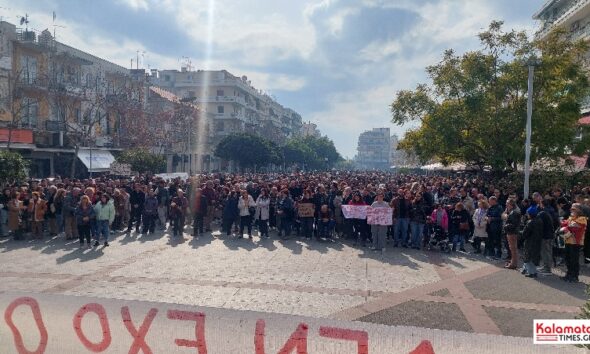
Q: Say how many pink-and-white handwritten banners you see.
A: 2